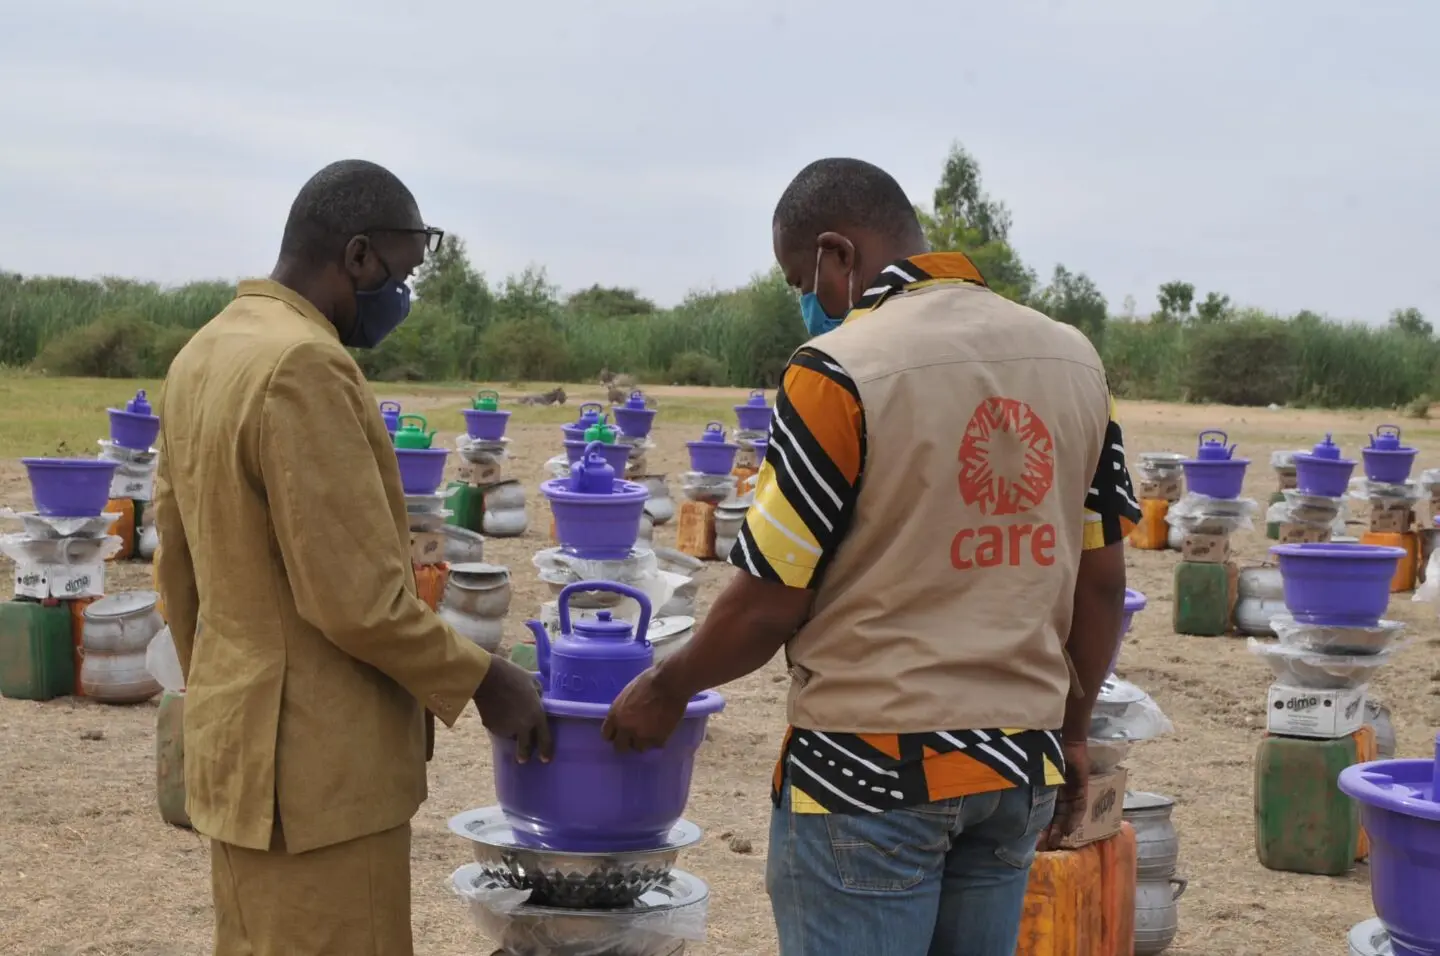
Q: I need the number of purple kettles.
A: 11